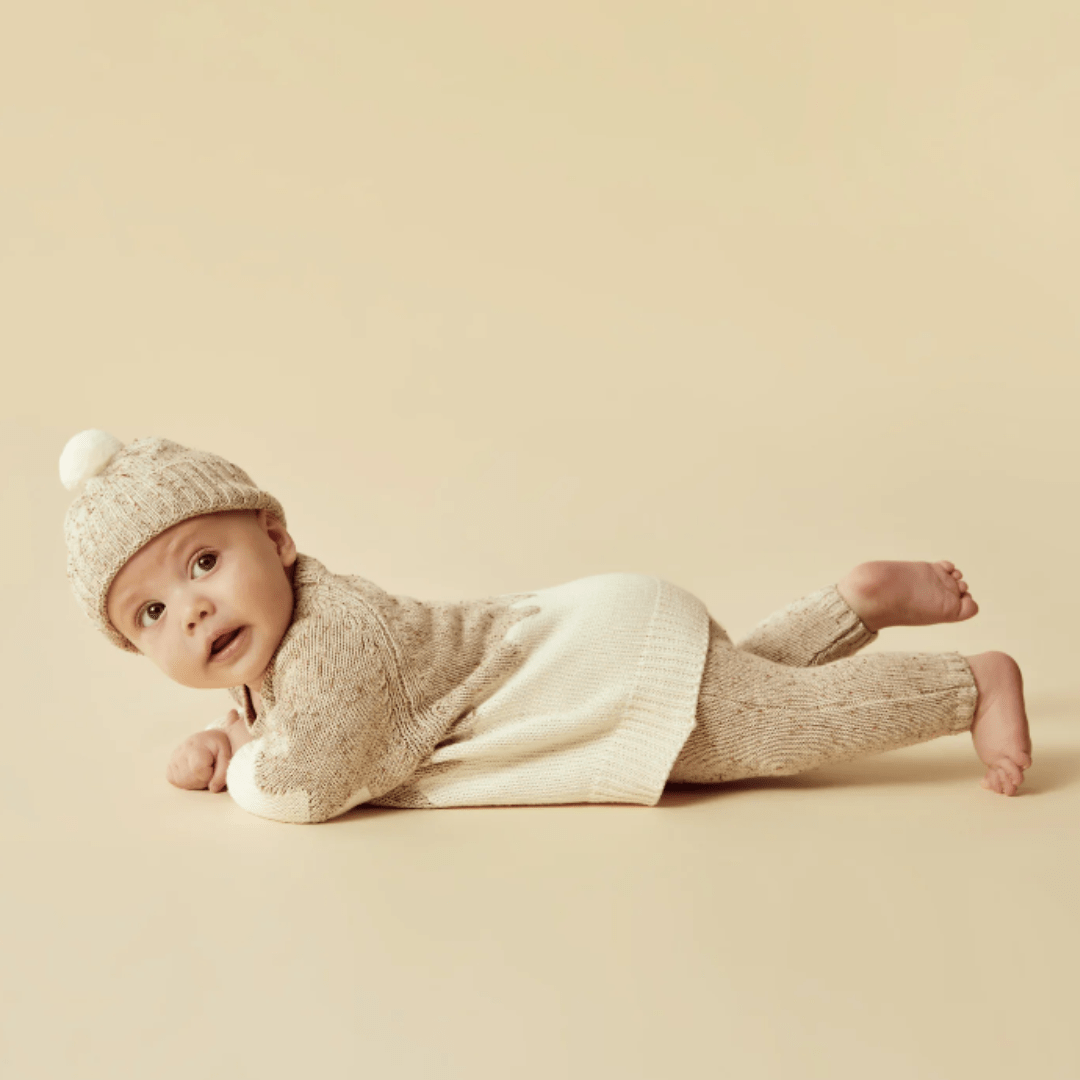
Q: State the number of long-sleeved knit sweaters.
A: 1